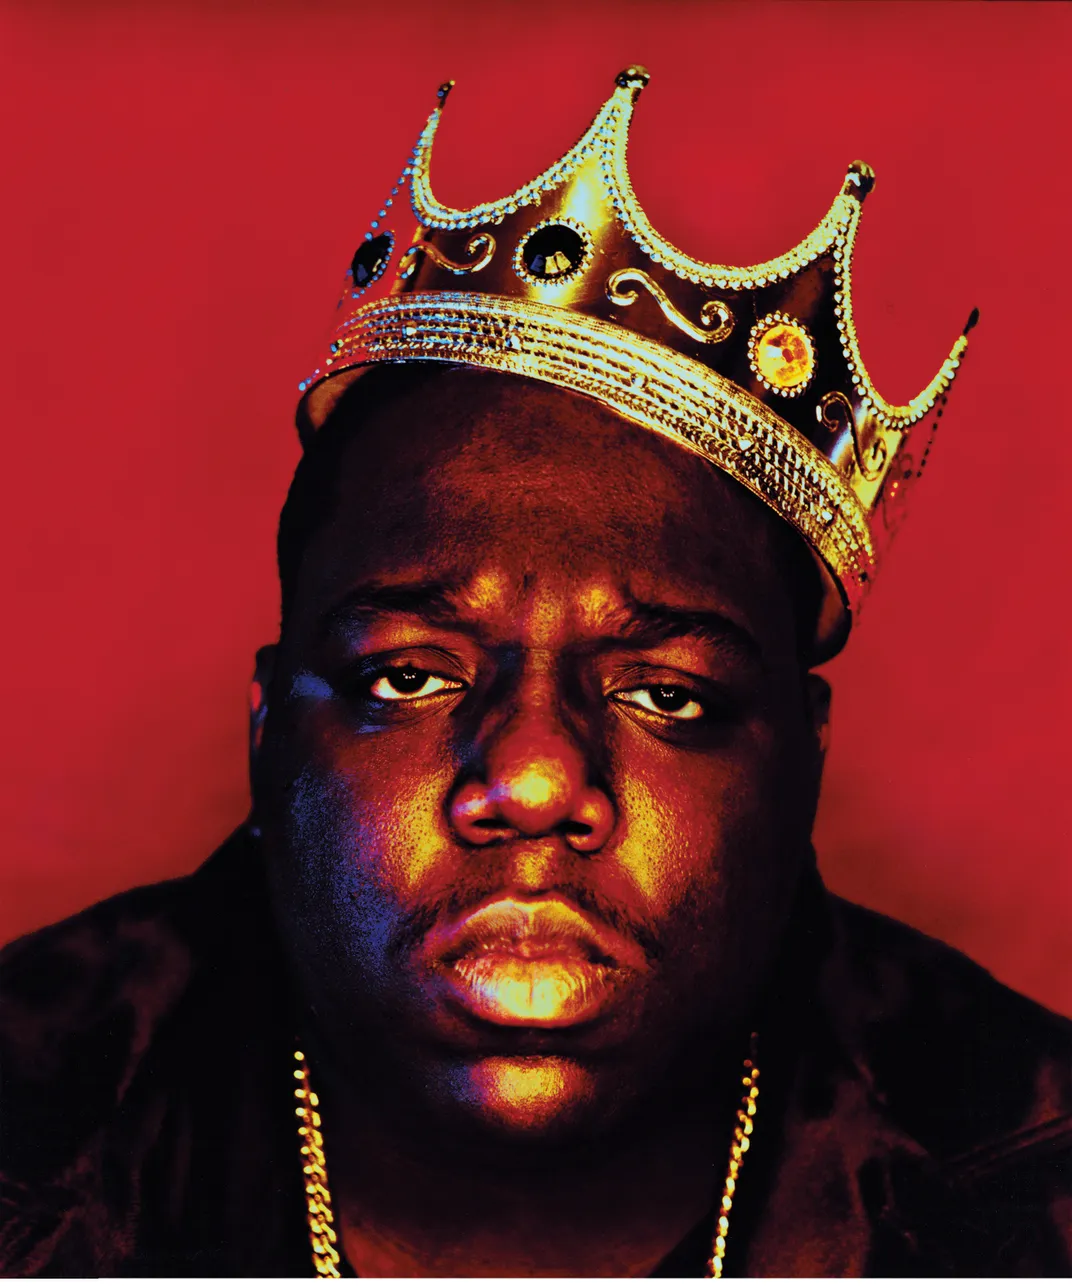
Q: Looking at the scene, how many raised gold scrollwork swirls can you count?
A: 3